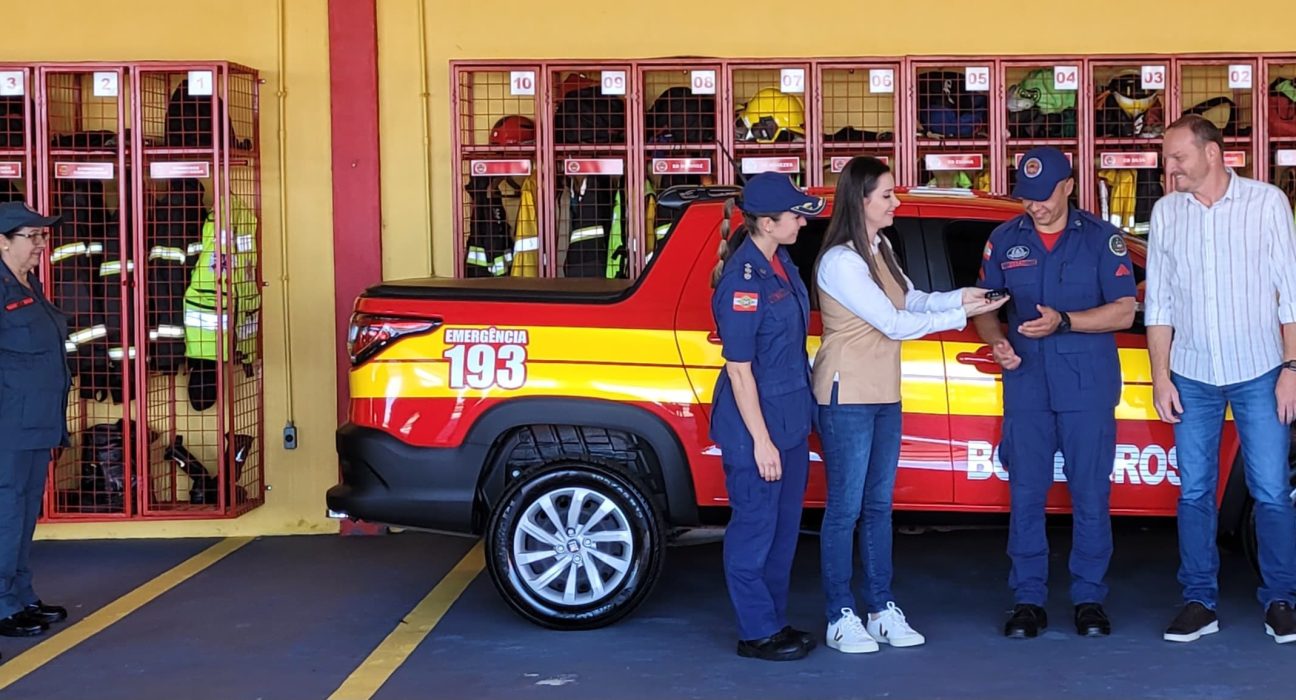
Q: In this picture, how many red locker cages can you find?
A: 13